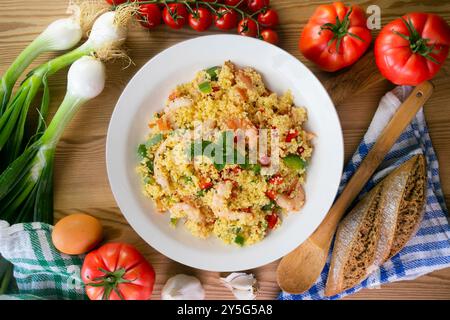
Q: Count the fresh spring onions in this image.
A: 3